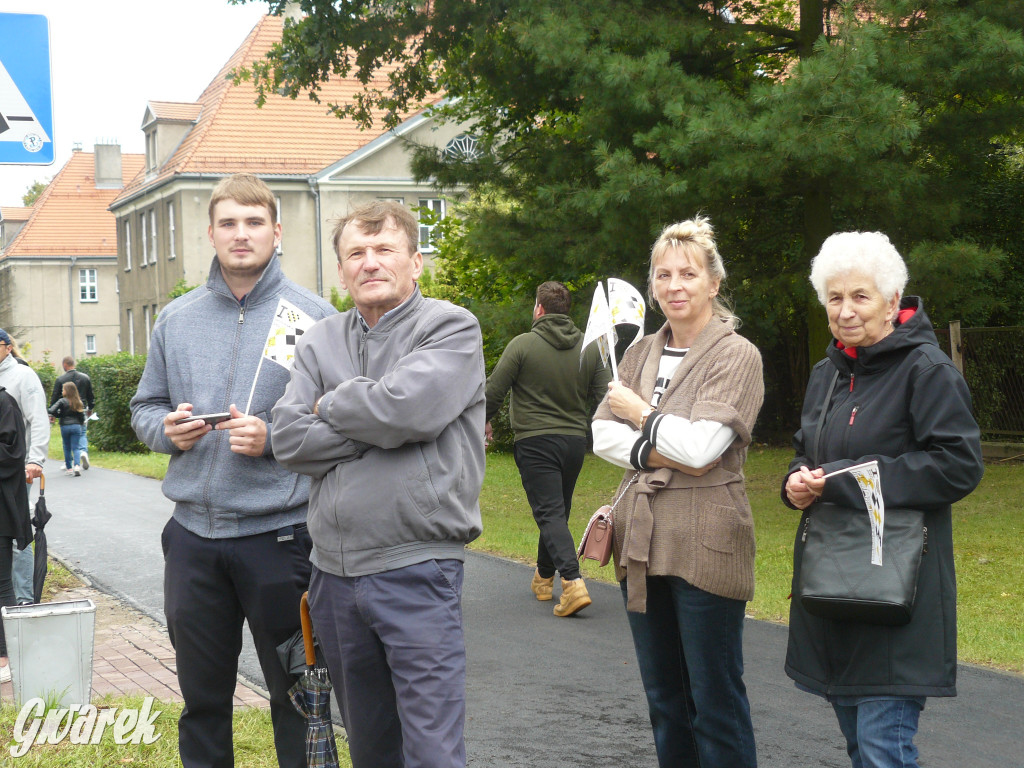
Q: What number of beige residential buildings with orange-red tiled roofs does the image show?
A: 2